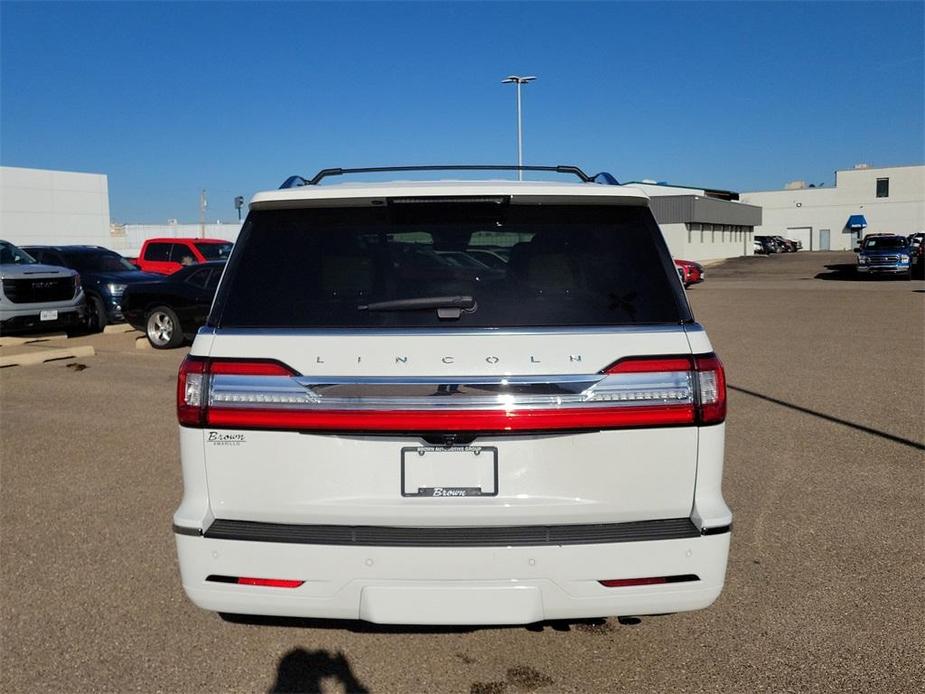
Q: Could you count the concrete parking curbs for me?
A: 4